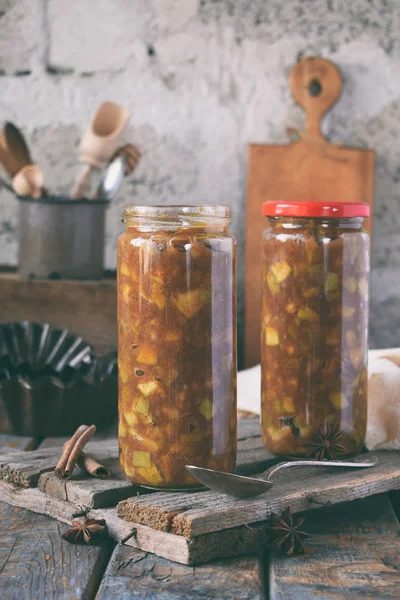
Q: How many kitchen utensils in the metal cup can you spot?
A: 5